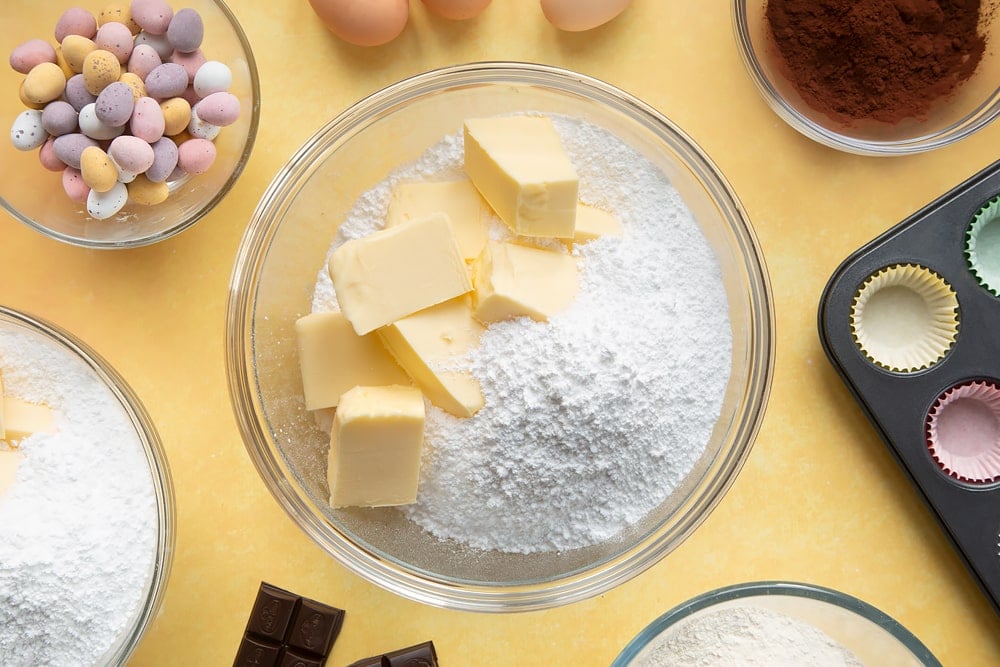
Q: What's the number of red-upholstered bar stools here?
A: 0